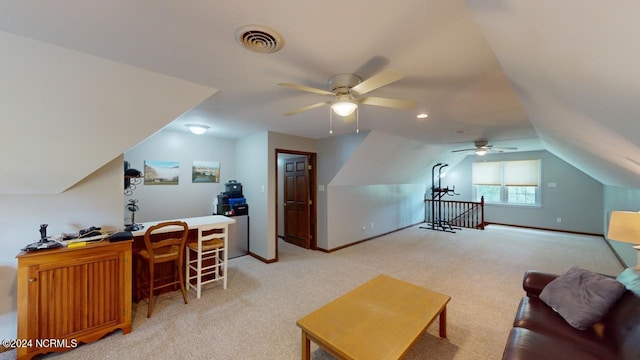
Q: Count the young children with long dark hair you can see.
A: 0